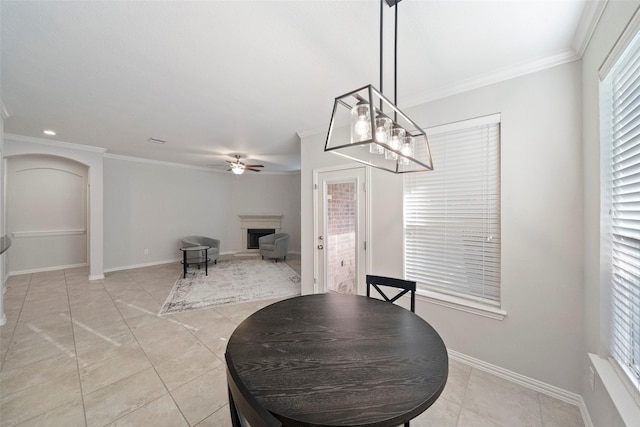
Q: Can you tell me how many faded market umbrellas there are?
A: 0